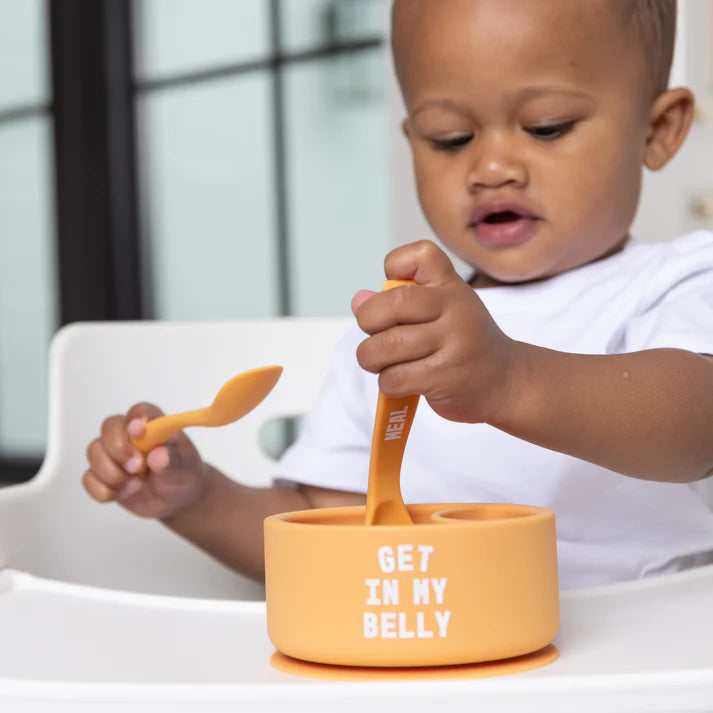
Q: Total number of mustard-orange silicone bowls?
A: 1